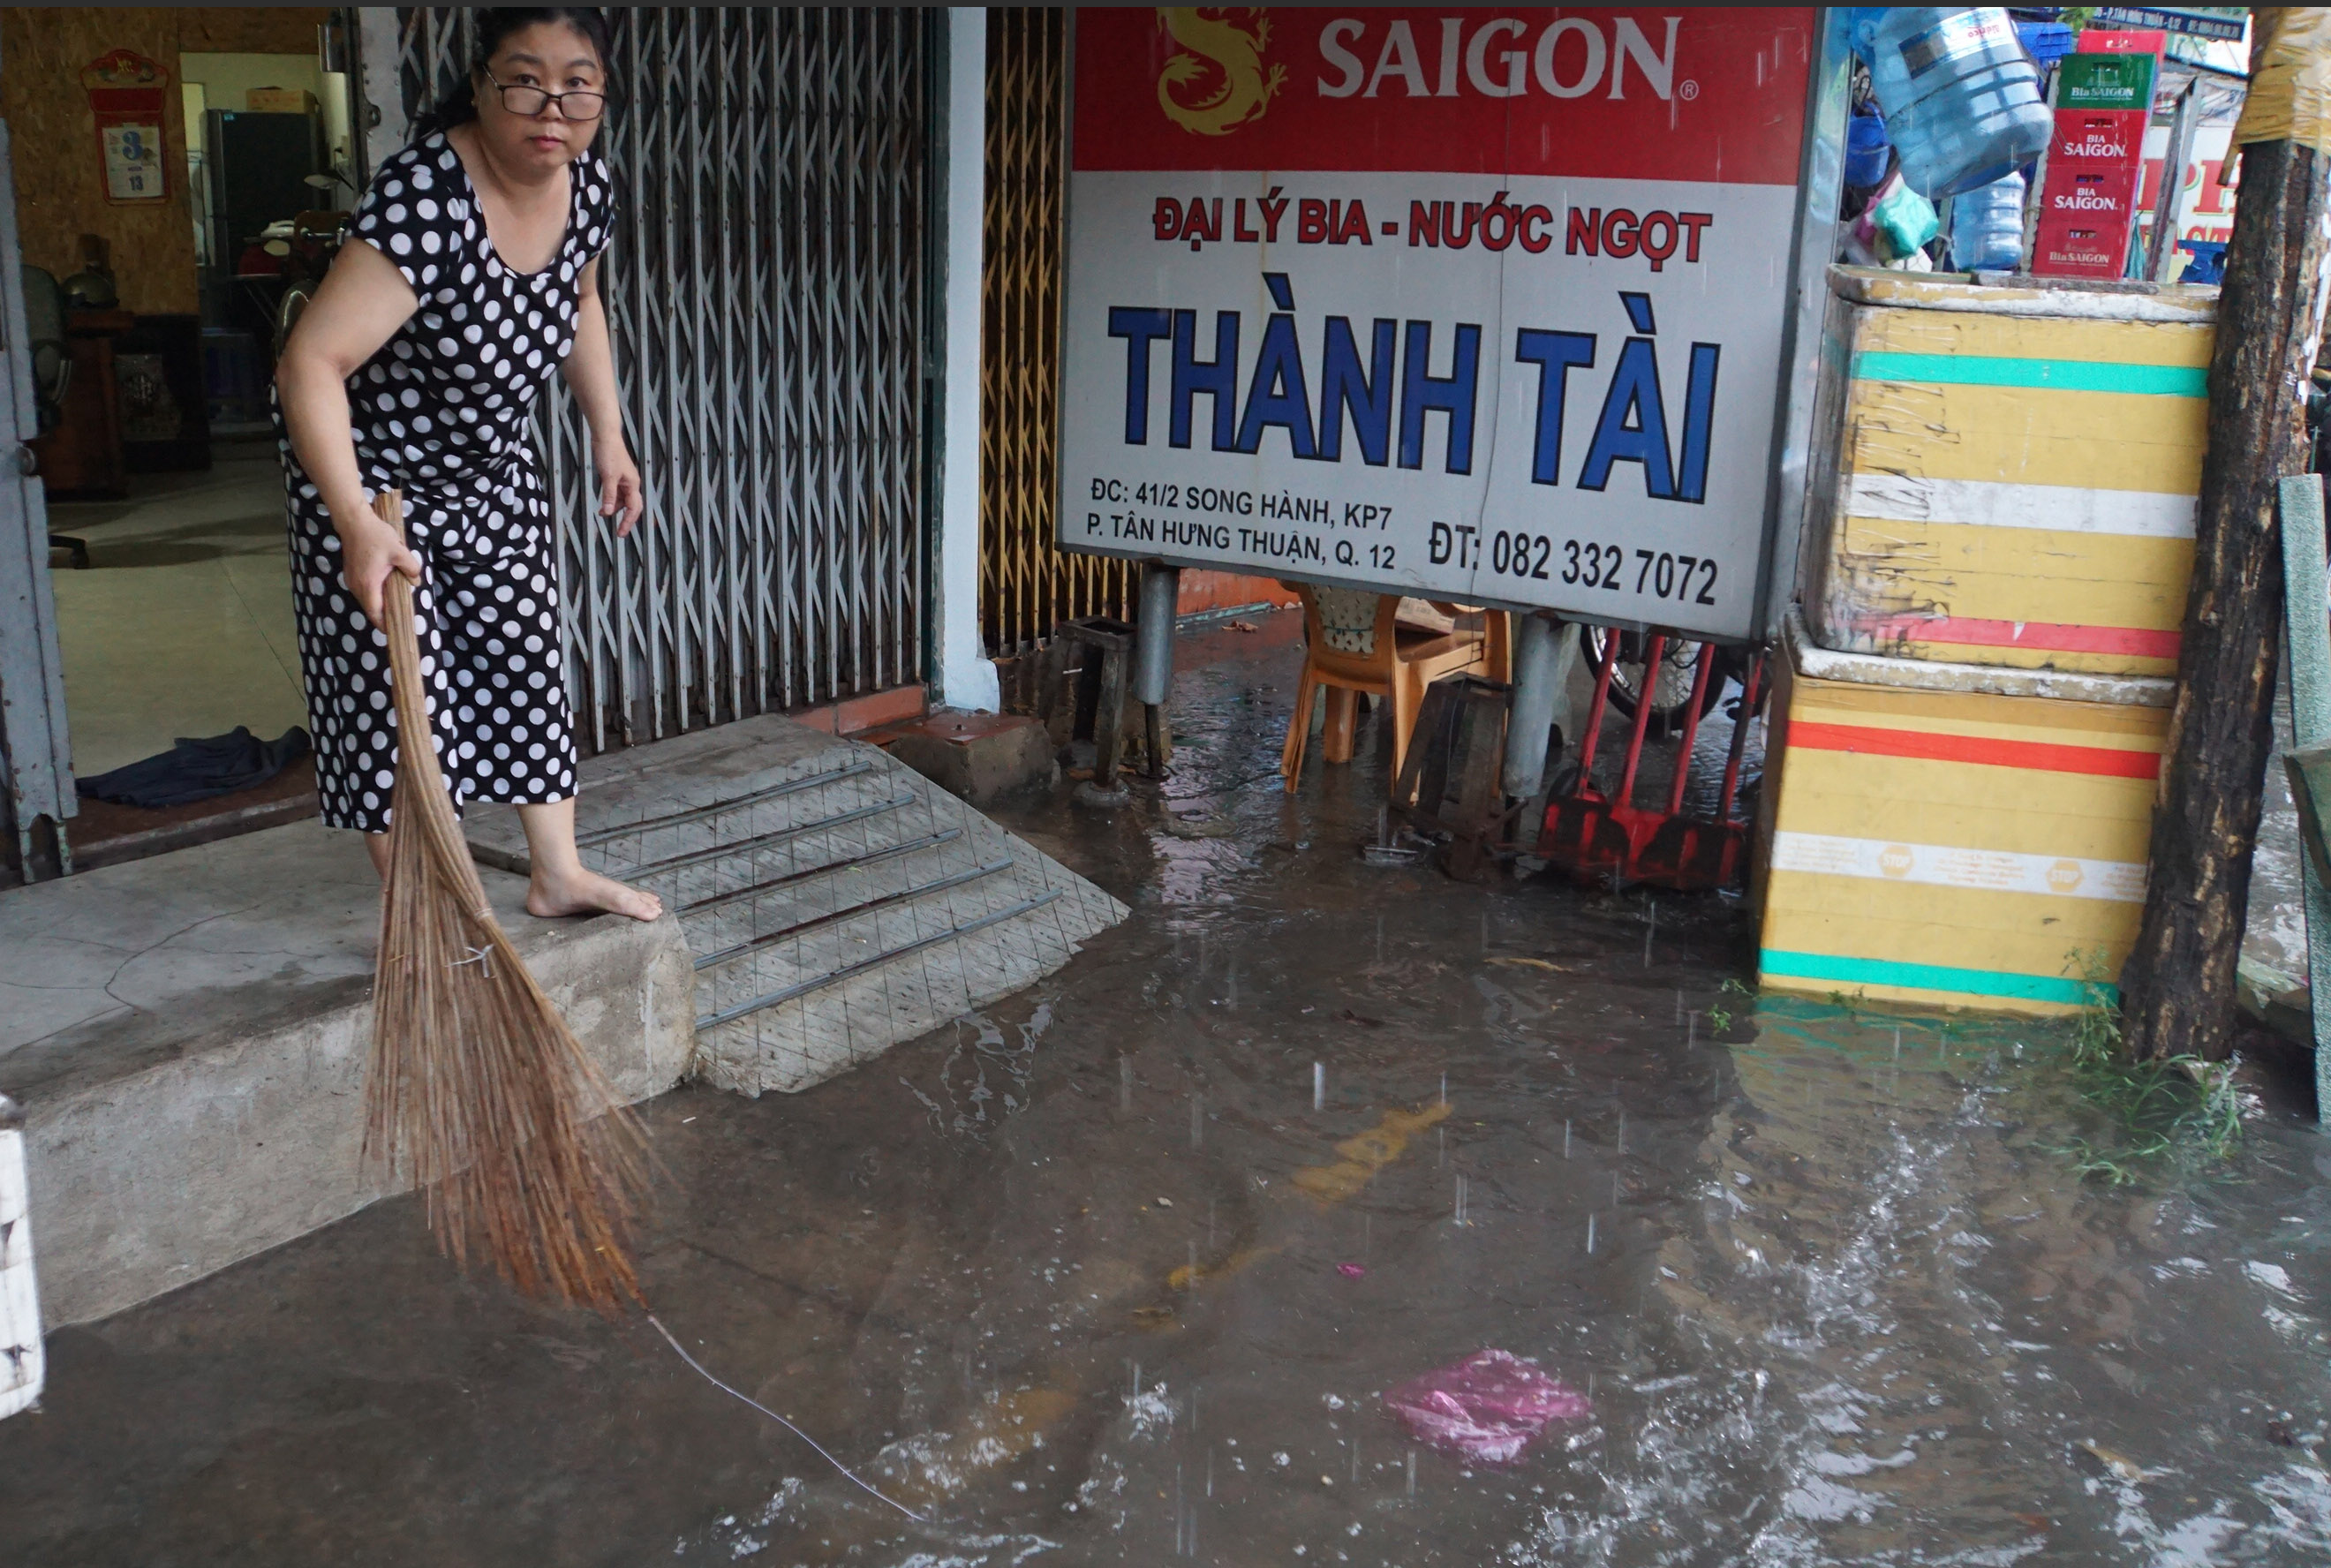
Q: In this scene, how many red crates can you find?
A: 4